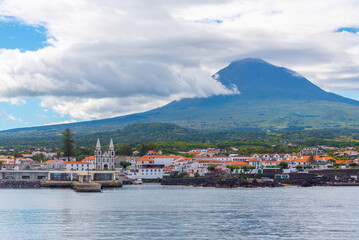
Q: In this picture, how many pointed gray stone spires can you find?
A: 2